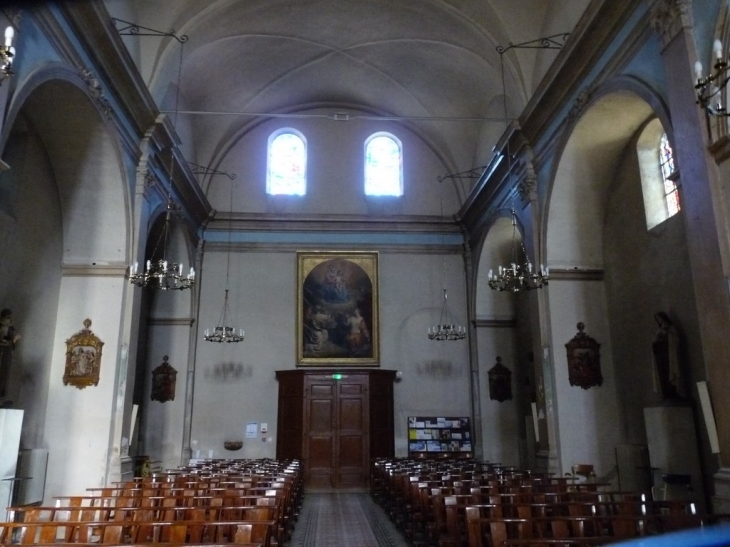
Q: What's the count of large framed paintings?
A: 1